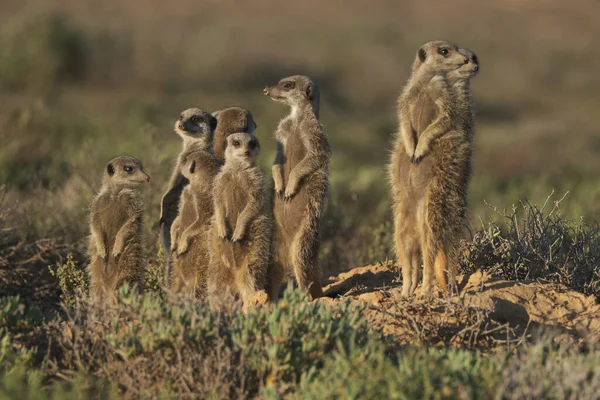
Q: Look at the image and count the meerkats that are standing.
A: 8